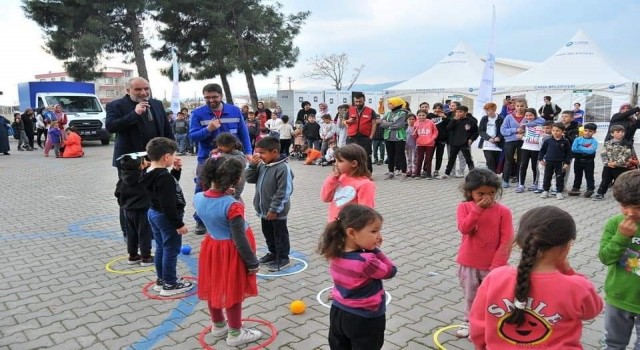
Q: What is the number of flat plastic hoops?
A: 6